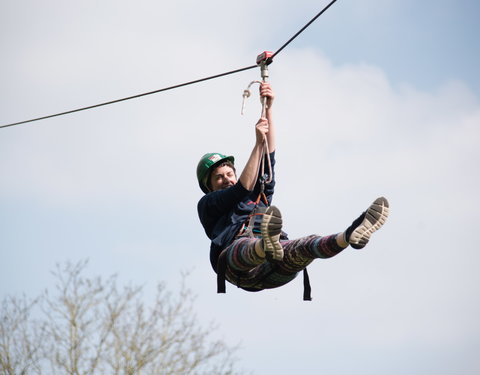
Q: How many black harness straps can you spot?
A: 2